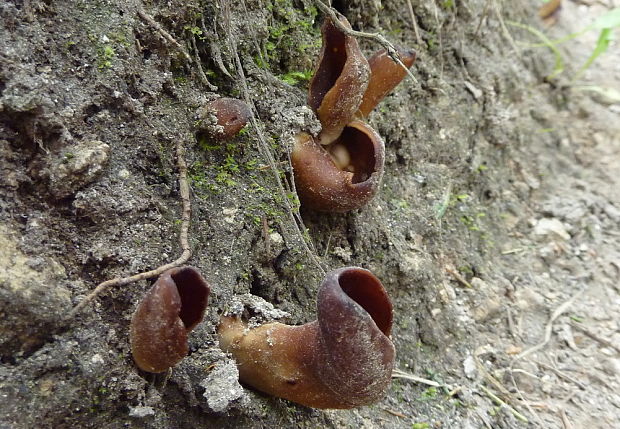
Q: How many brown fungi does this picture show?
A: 6